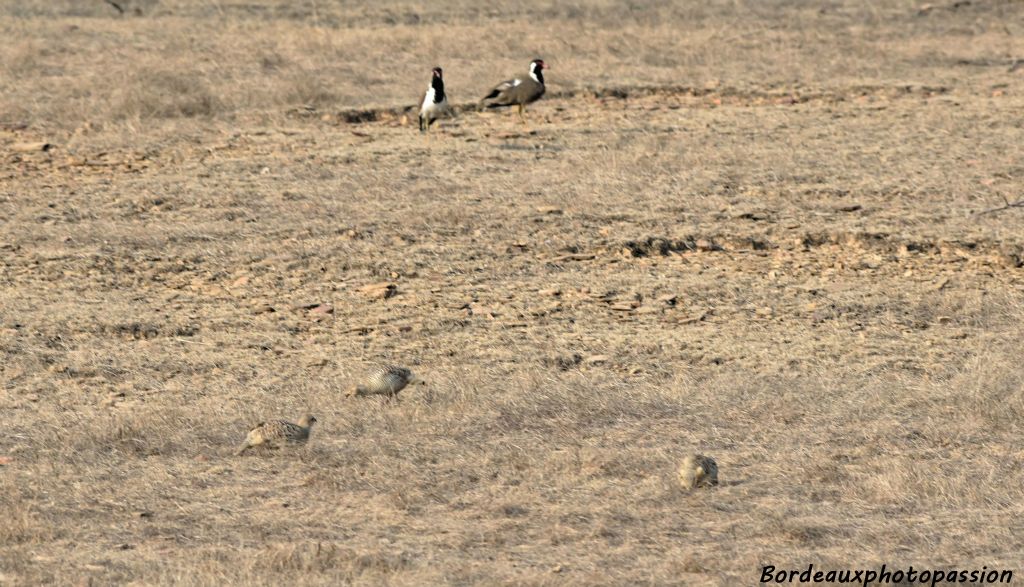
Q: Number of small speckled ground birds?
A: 3